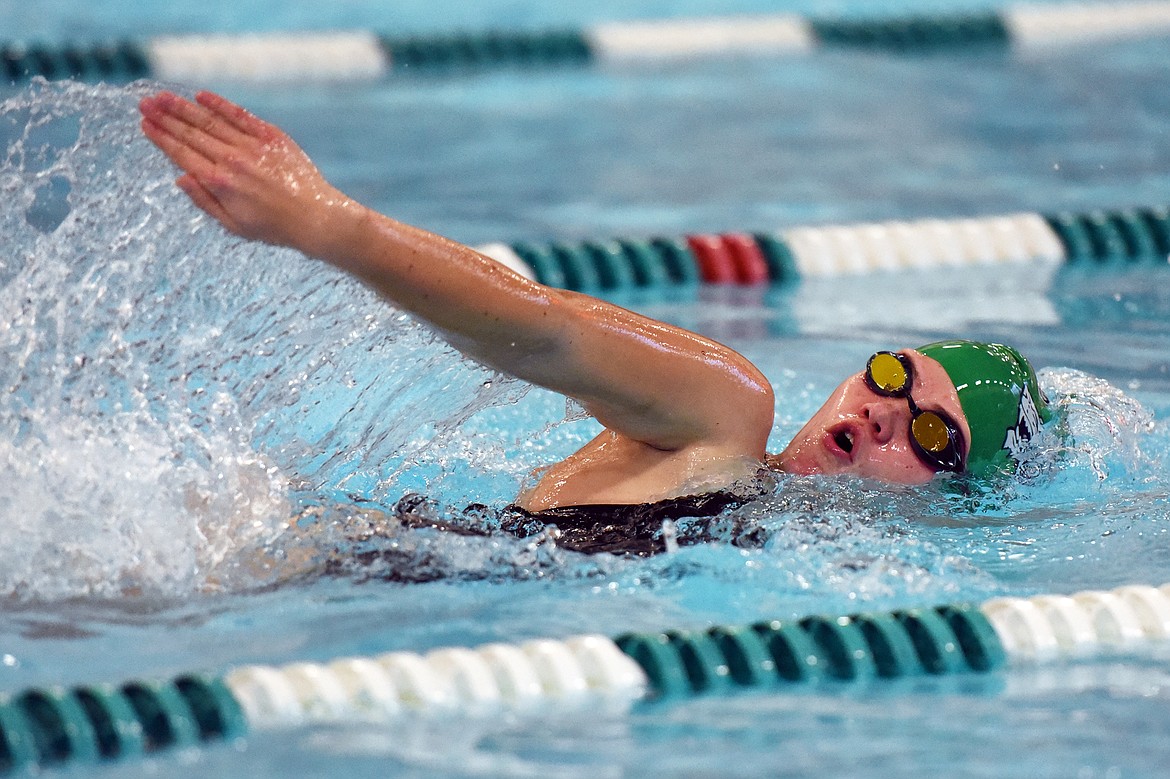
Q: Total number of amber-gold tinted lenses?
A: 2